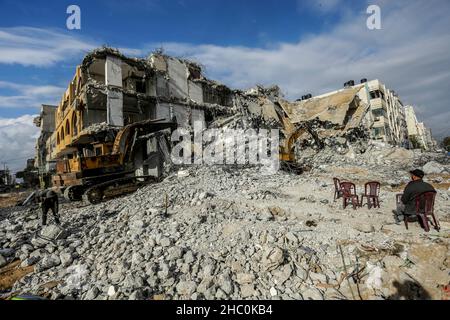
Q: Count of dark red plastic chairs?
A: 4